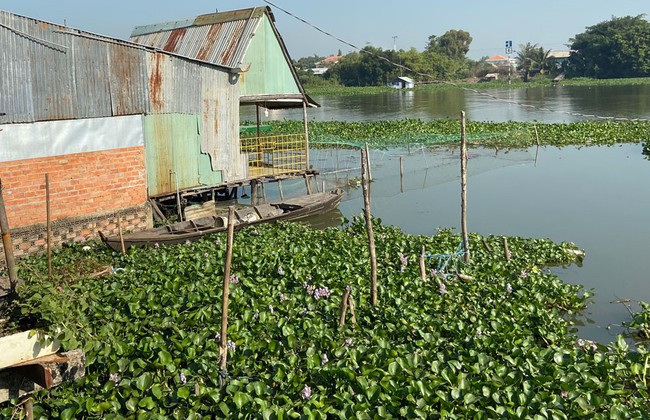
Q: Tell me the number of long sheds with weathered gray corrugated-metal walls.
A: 1